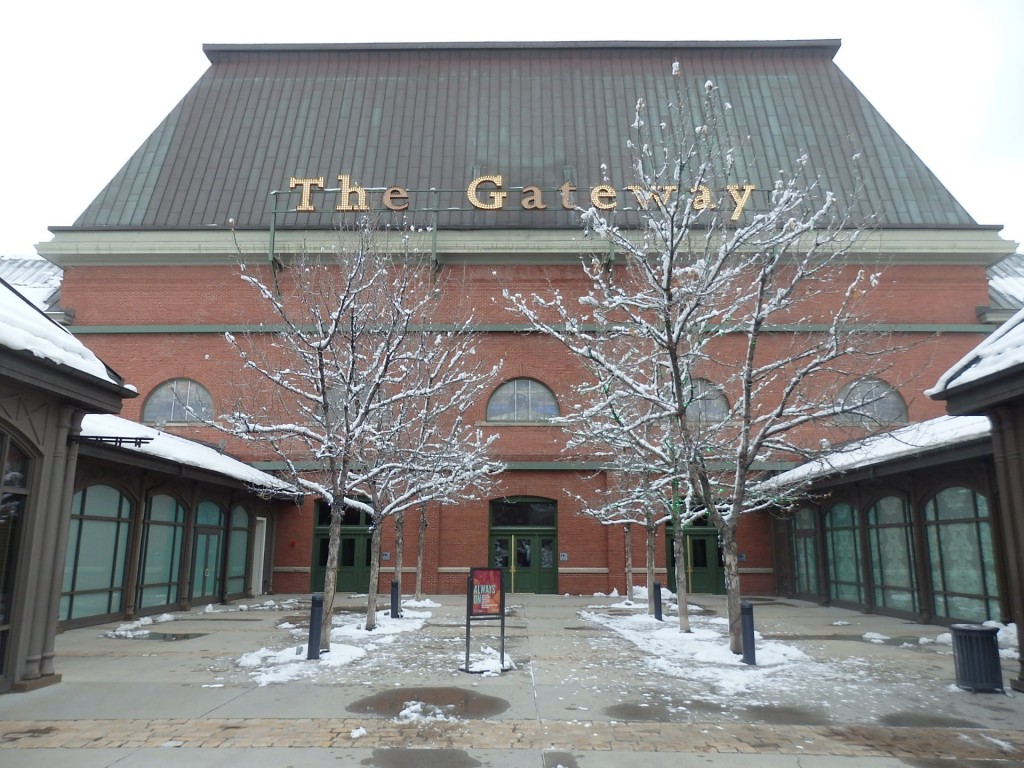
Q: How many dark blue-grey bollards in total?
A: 4